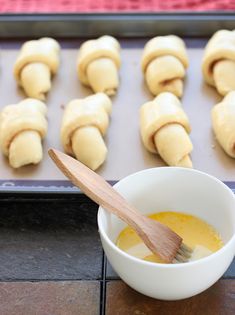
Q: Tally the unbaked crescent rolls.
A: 8